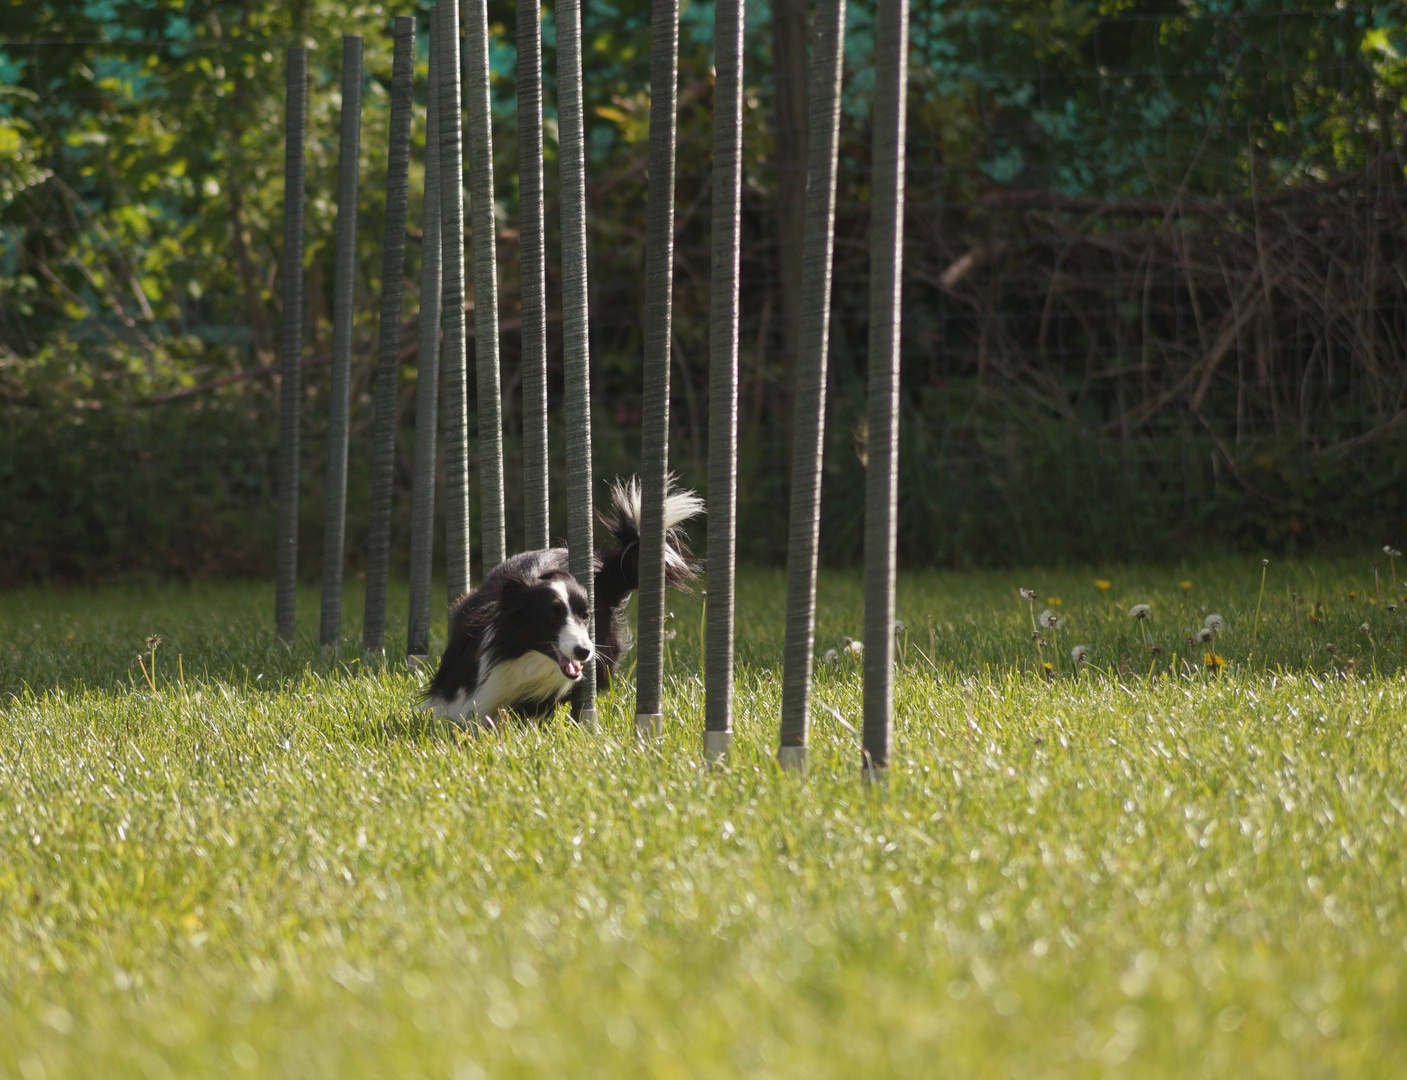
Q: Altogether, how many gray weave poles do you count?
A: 12